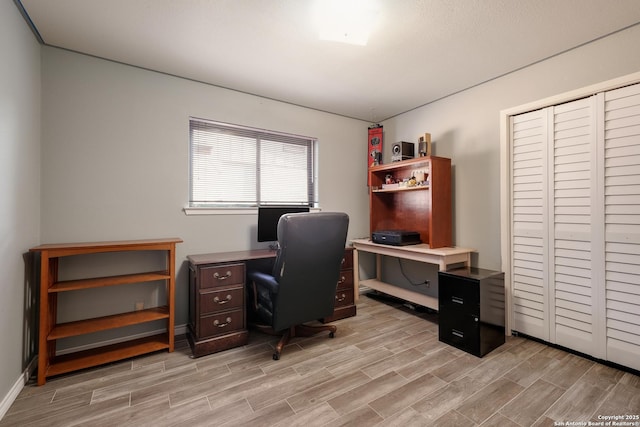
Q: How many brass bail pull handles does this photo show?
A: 6